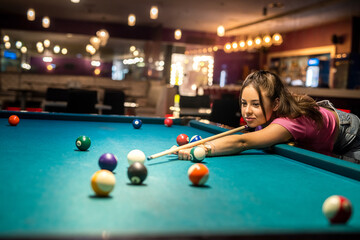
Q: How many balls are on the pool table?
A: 13